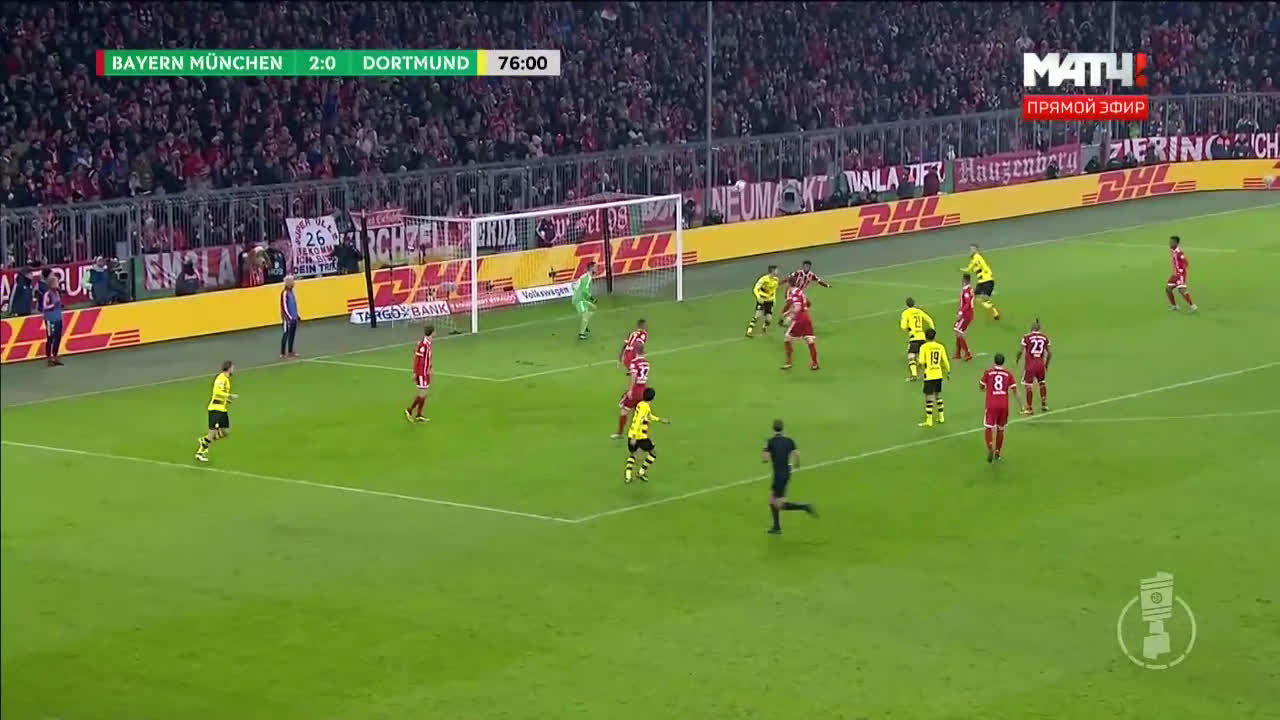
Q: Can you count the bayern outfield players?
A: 9